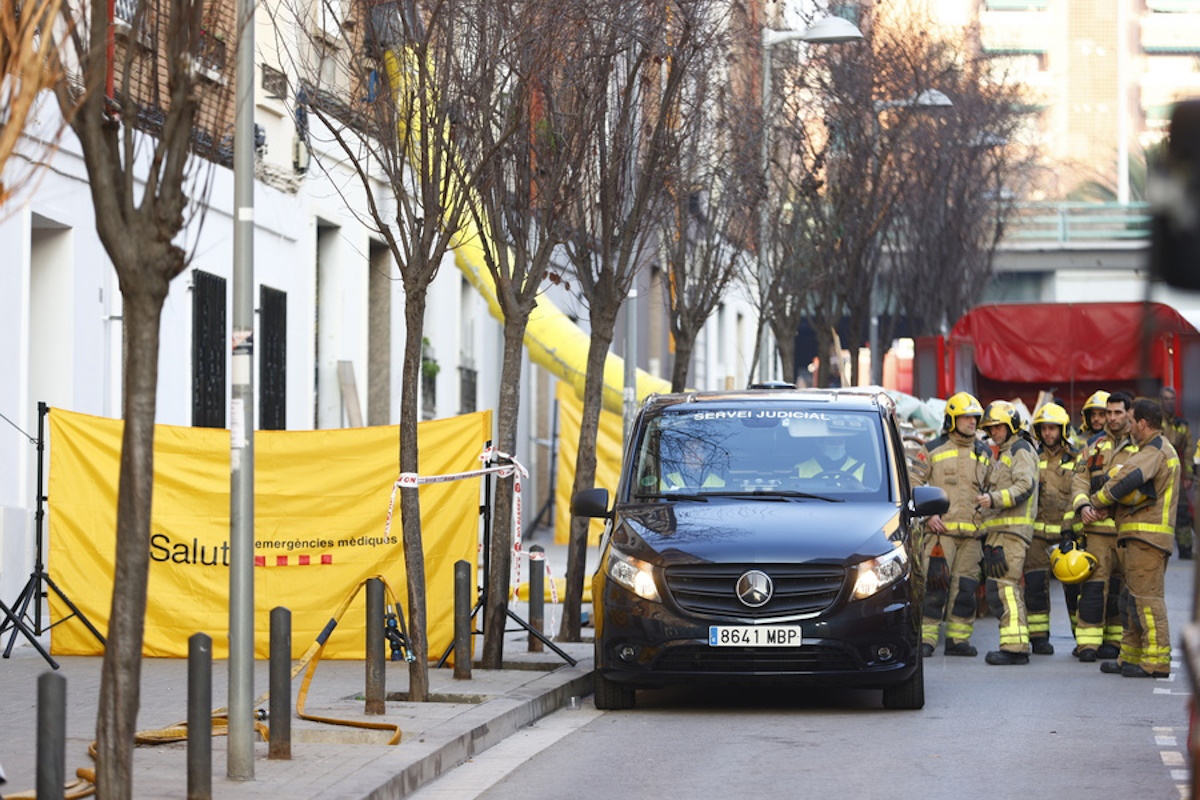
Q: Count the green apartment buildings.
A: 0